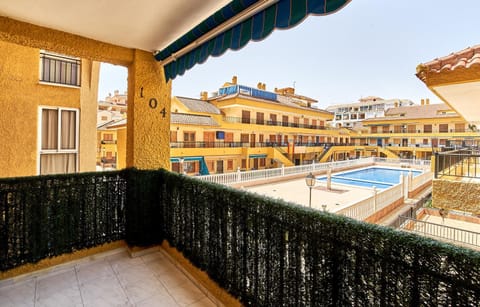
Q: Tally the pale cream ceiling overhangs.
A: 2